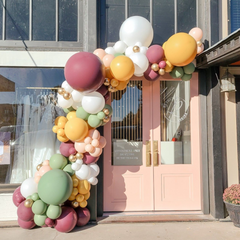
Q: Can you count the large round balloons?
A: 4